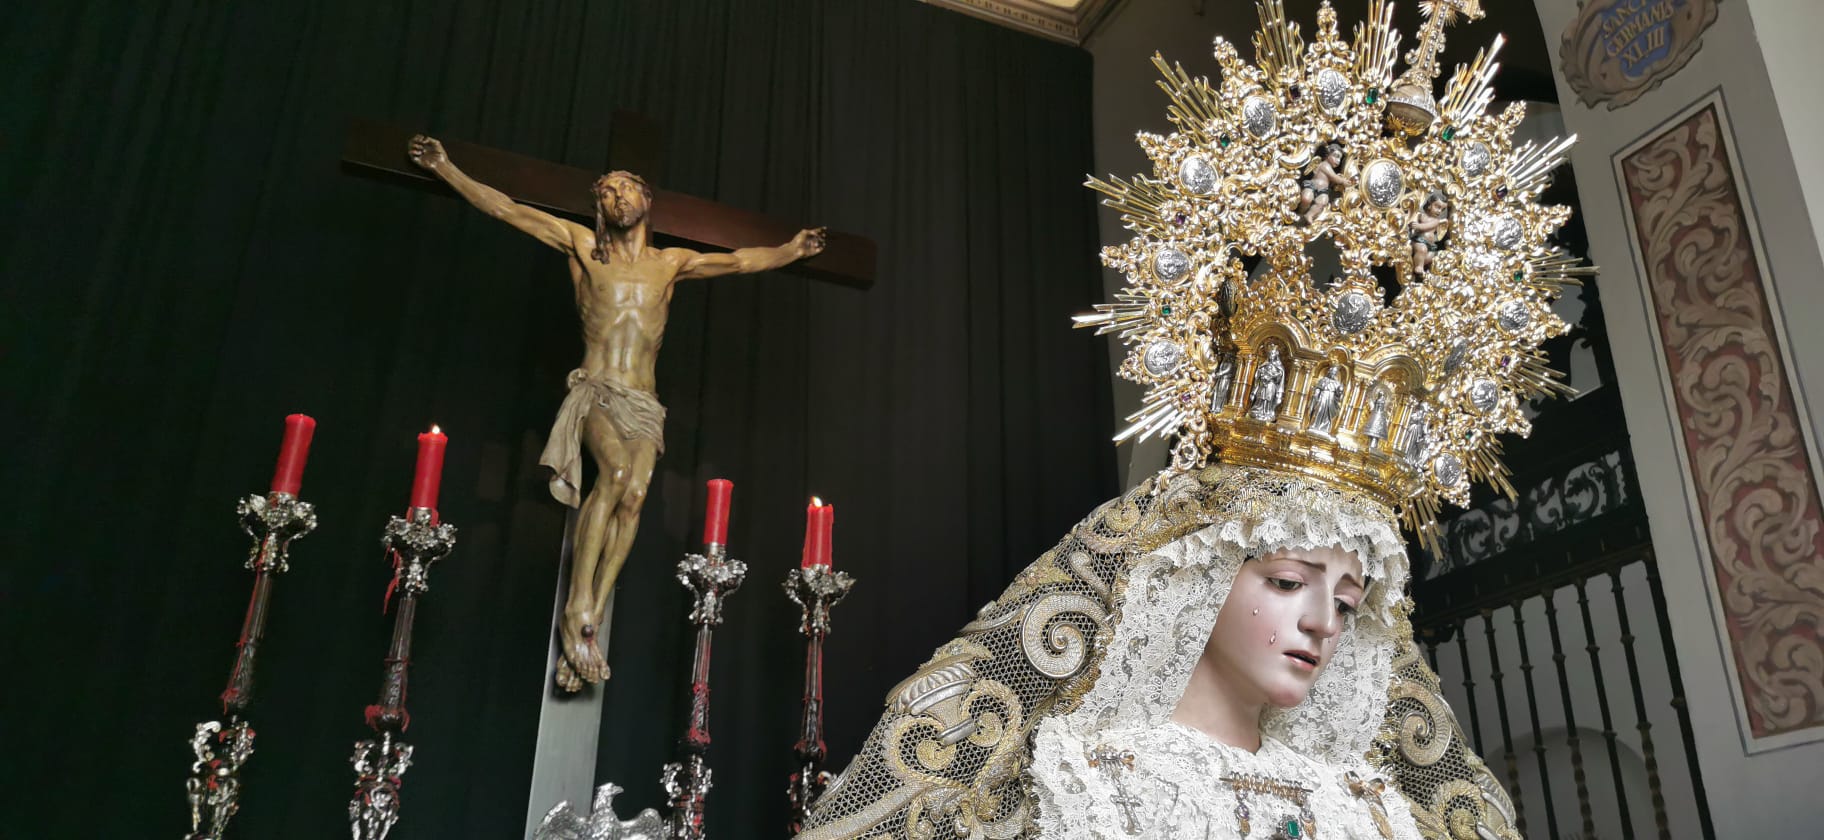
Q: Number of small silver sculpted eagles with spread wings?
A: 1